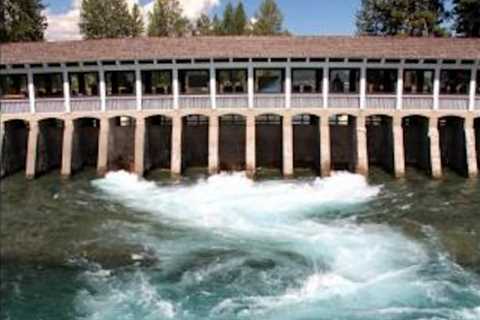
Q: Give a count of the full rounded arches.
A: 13